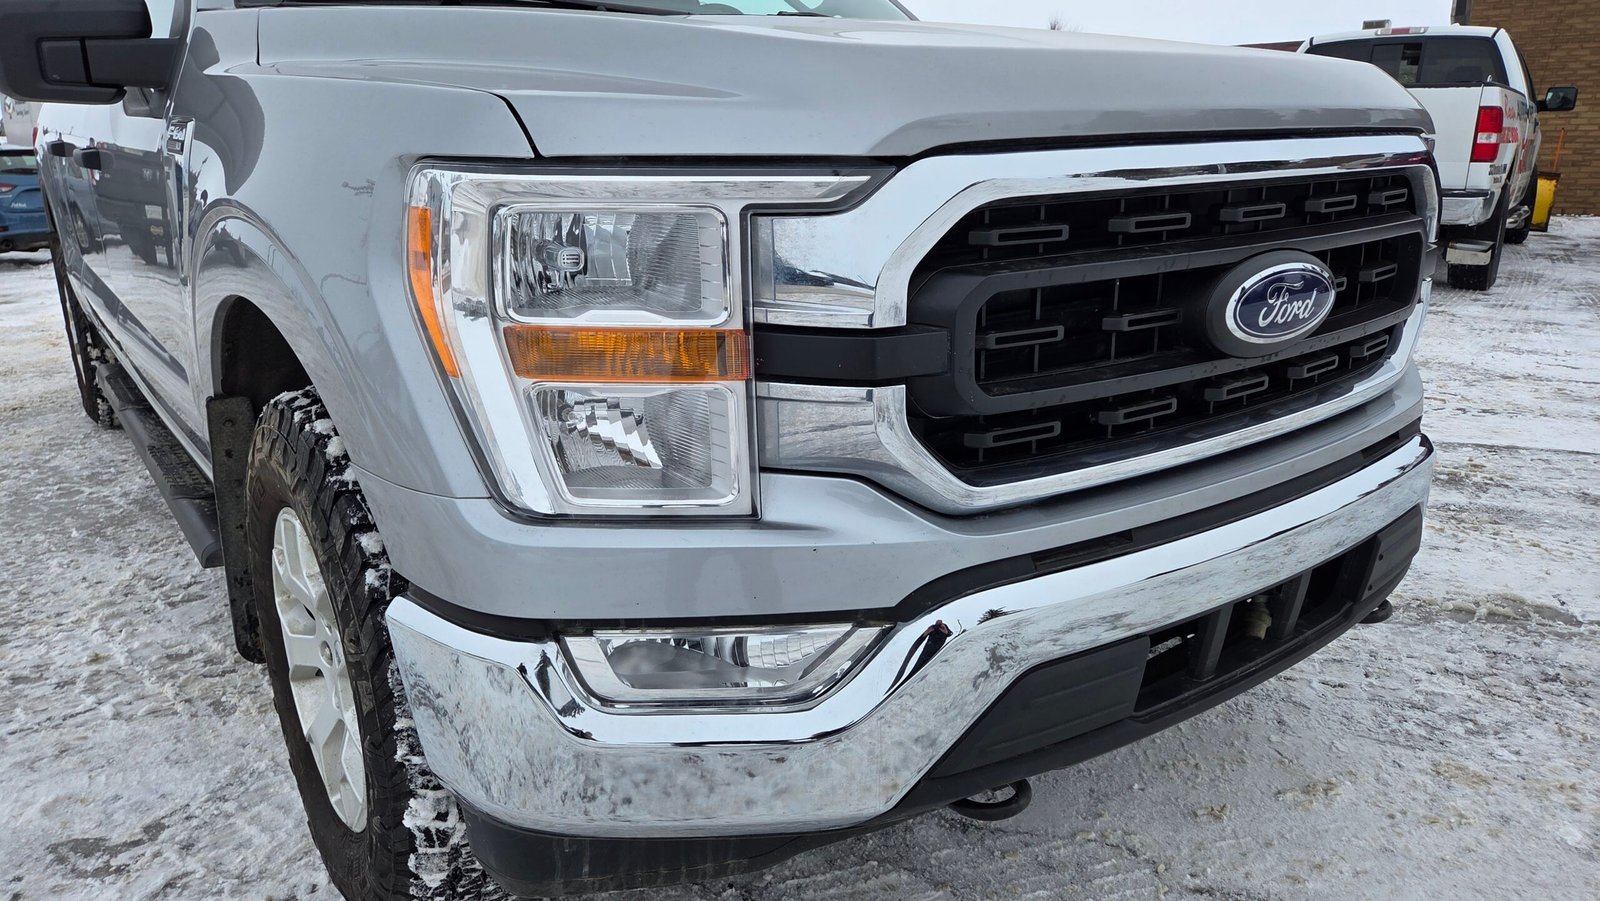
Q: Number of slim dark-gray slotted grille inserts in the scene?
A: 14